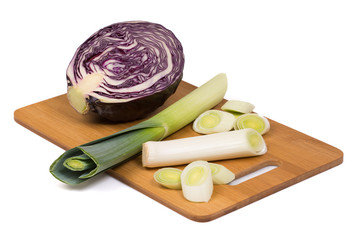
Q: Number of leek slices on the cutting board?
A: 6